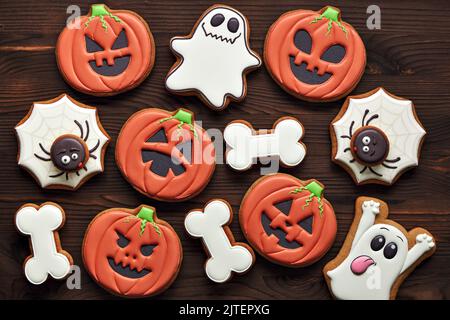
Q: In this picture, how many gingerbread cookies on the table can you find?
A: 12